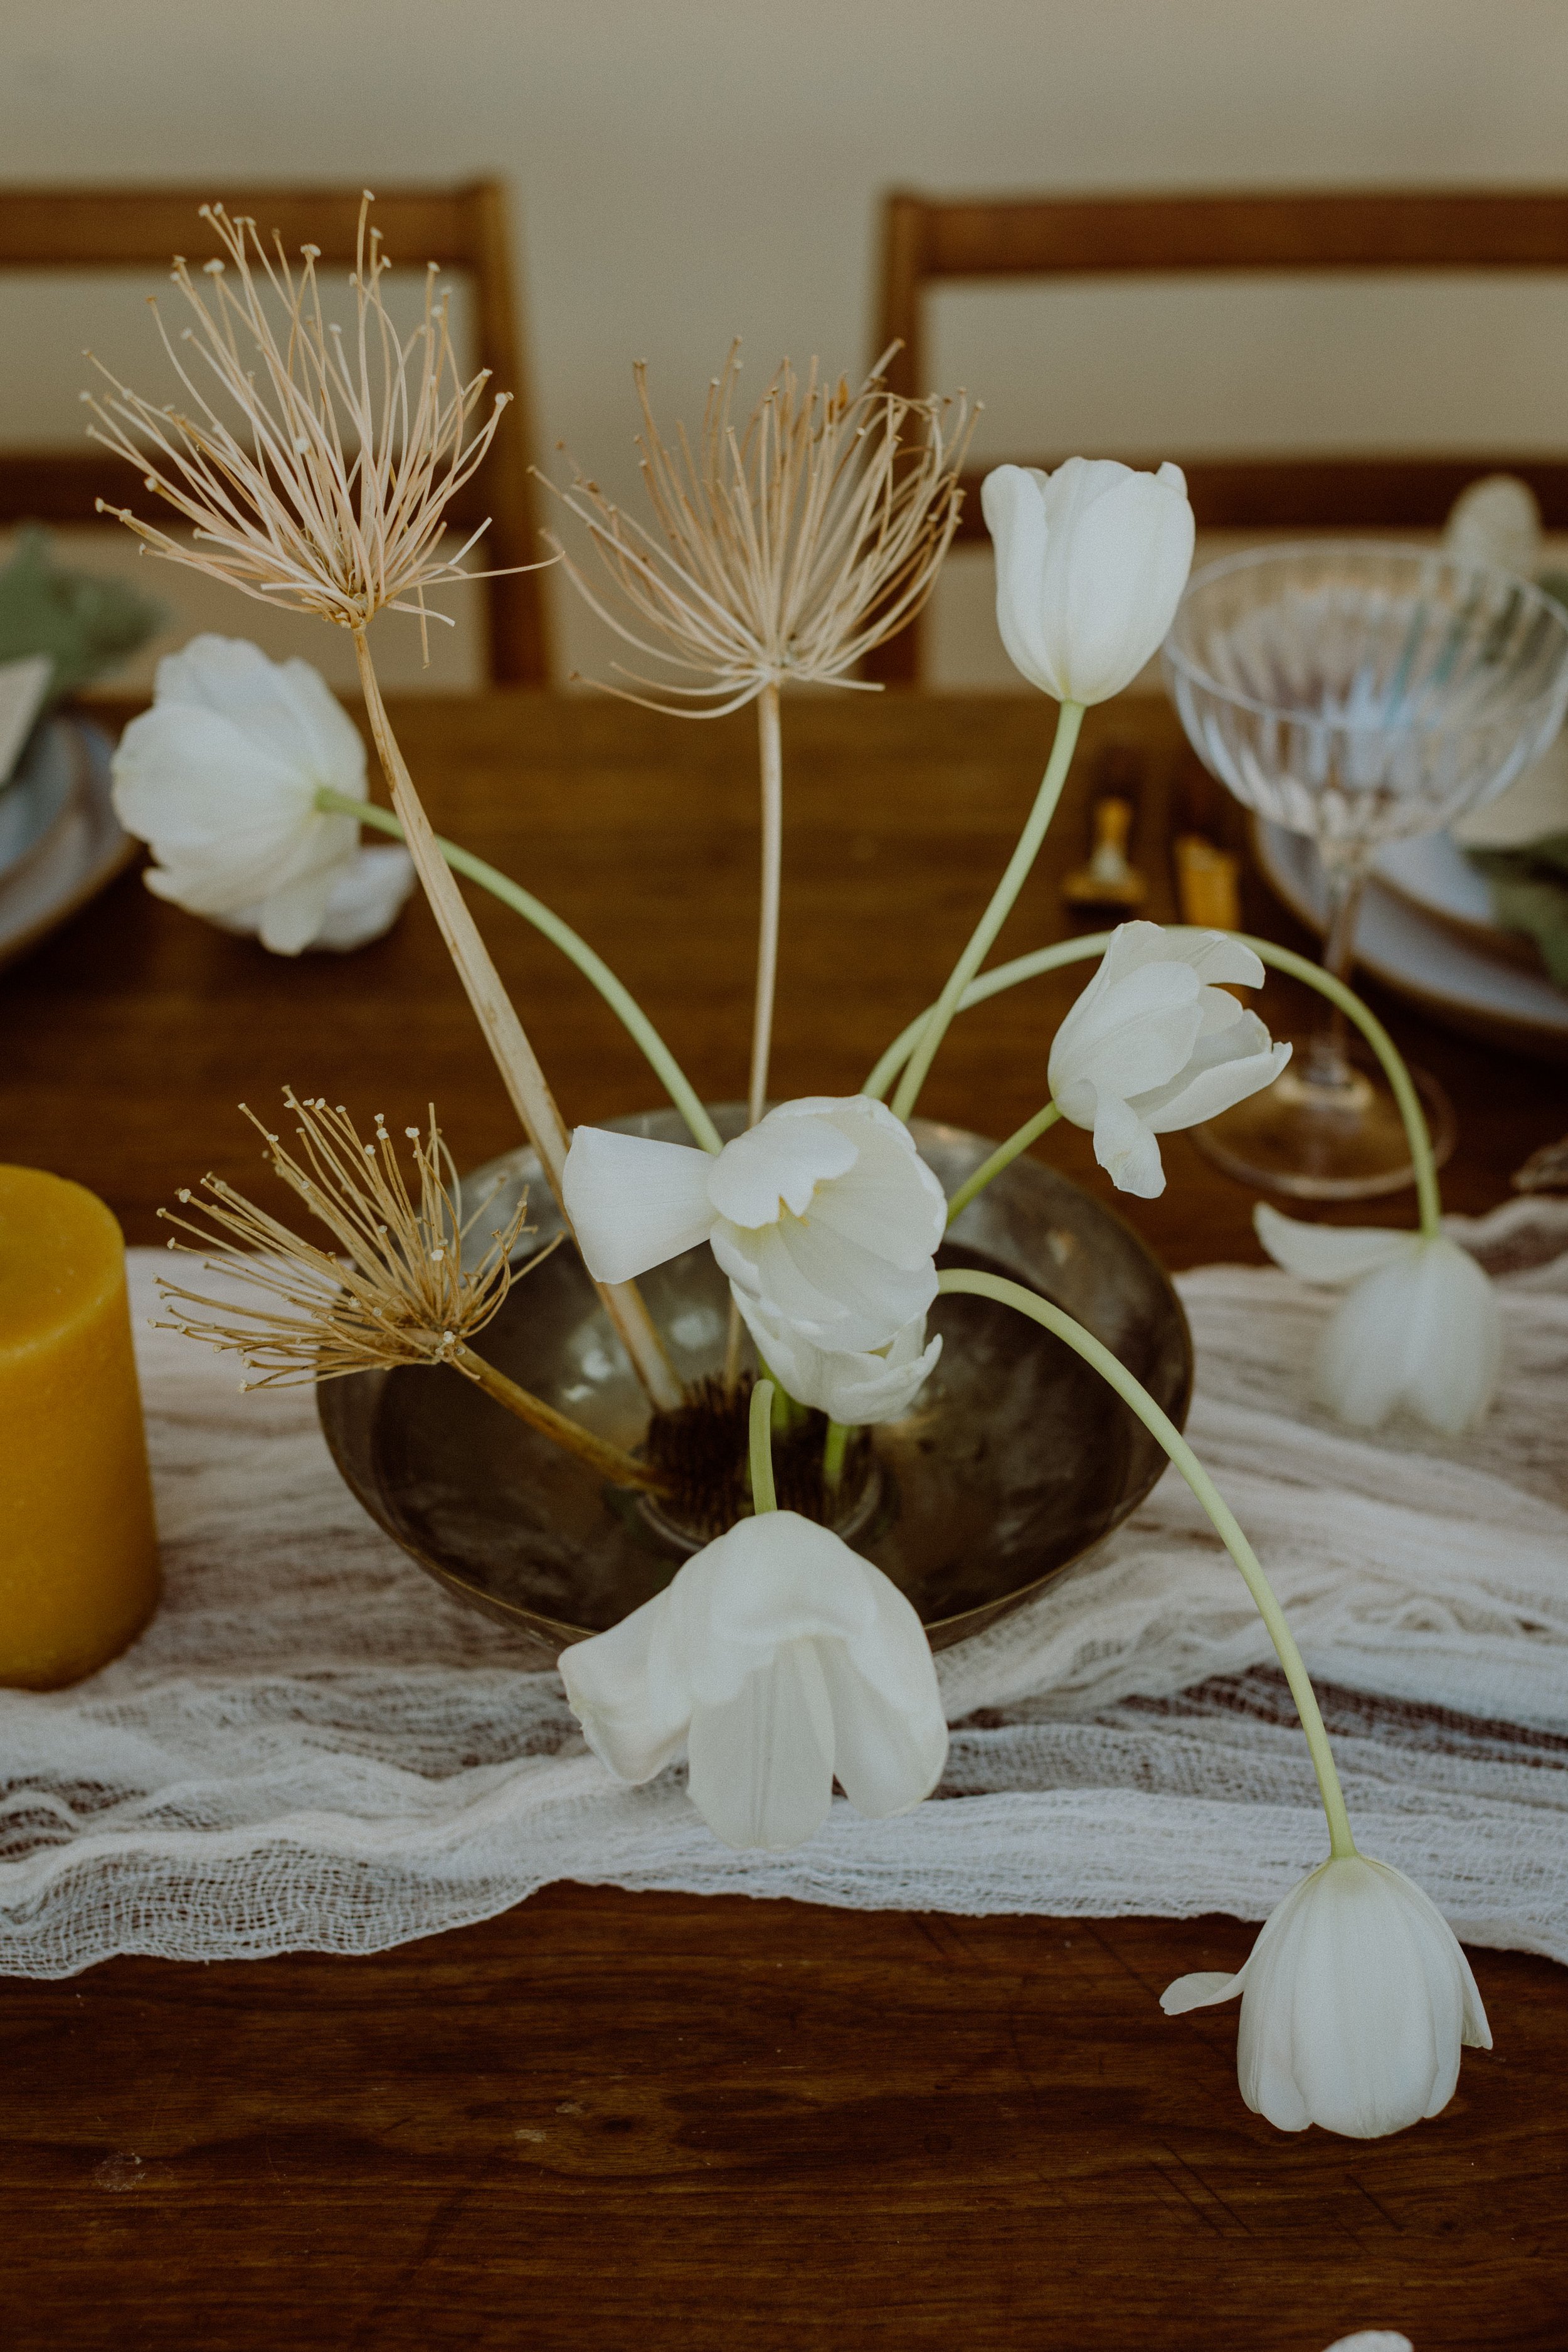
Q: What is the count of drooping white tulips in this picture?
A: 3